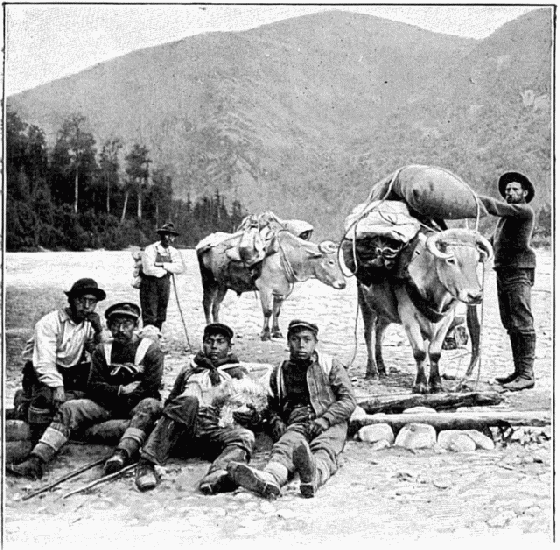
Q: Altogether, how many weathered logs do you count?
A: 2